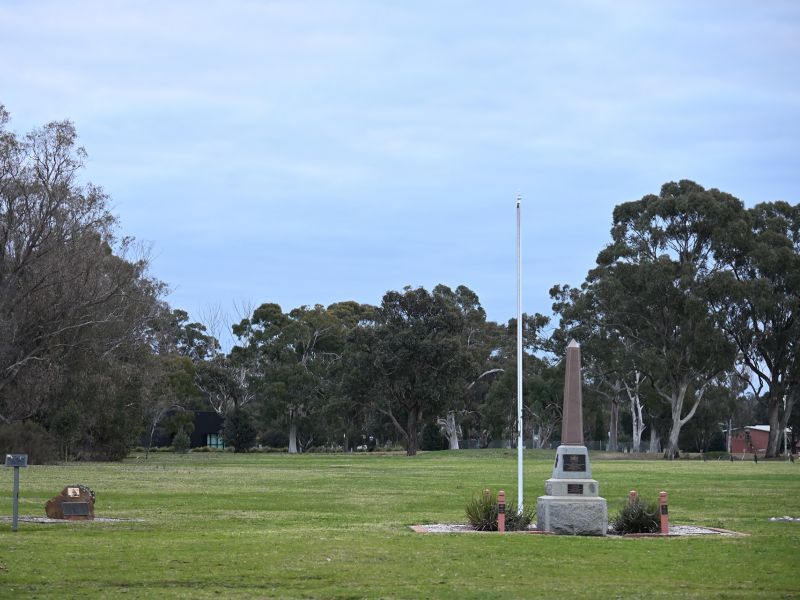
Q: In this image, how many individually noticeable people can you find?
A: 0